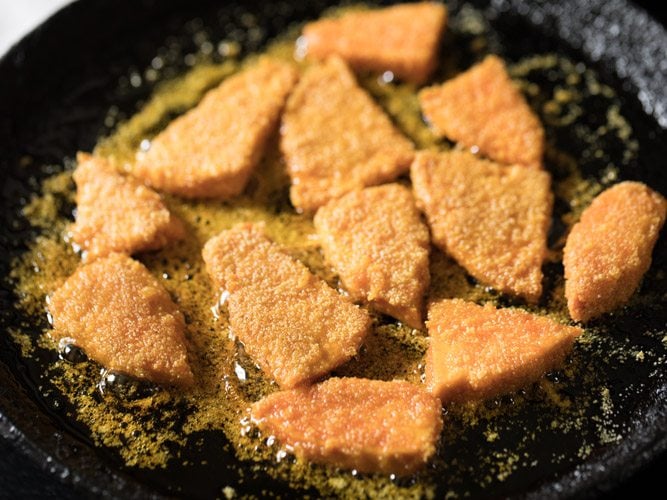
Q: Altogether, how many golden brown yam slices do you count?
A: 12